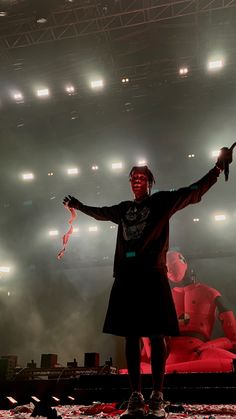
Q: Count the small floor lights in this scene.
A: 4